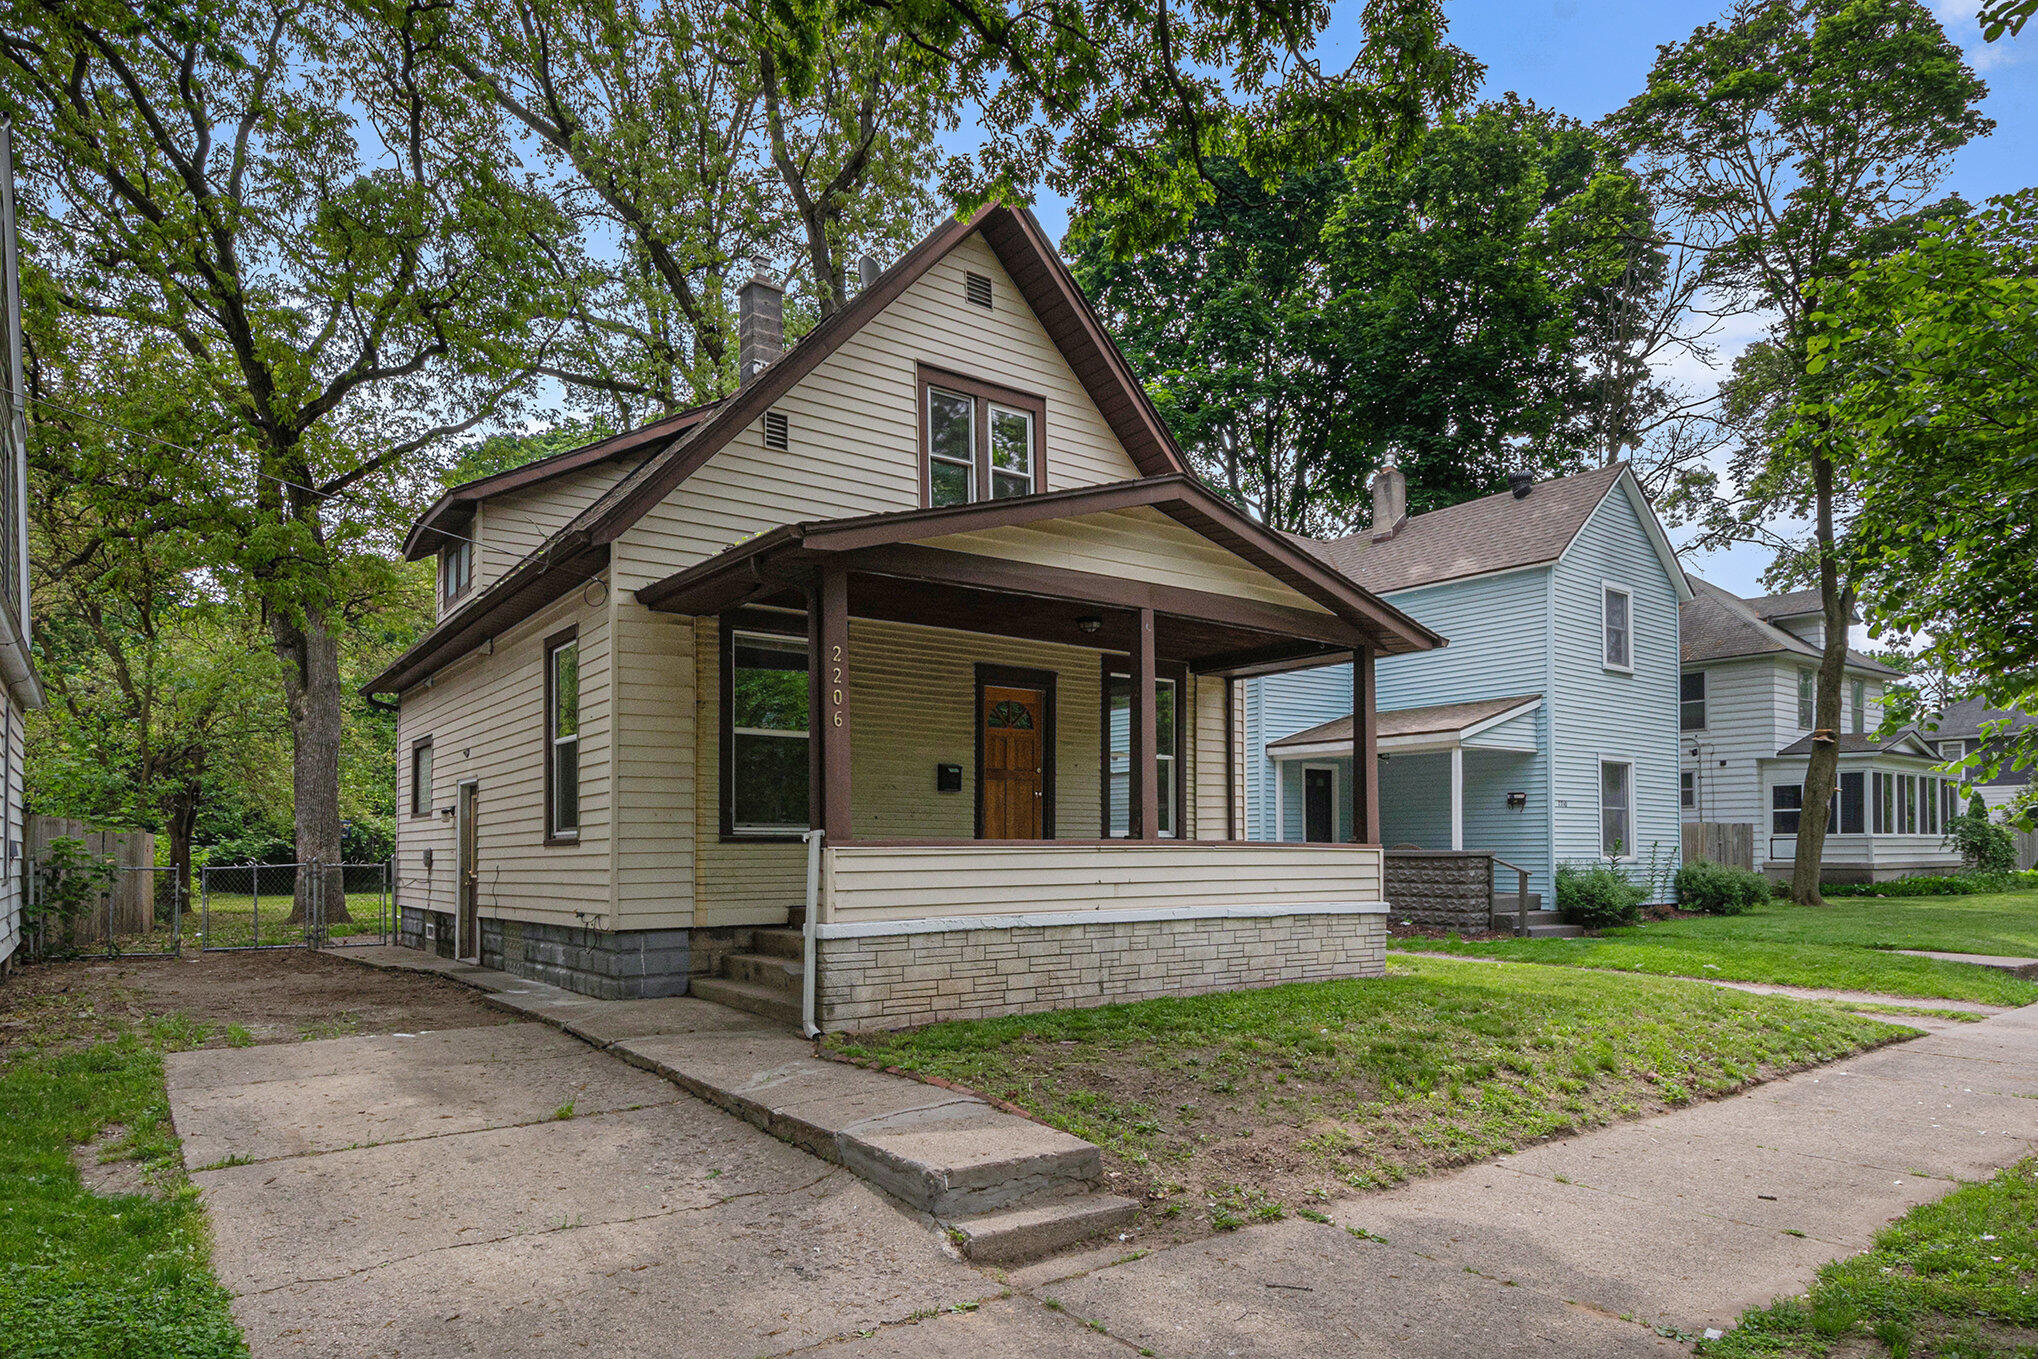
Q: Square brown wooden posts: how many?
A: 3